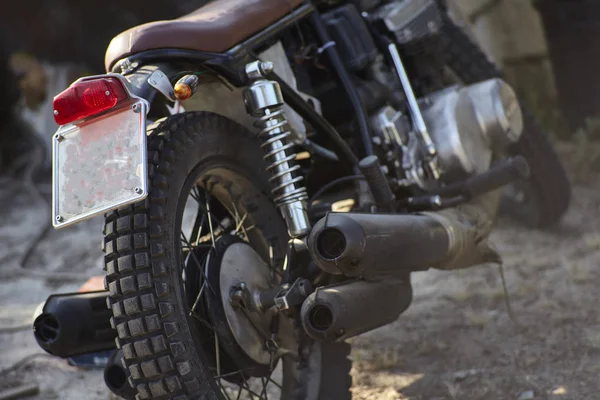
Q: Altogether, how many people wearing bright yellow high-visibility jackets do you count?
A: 0